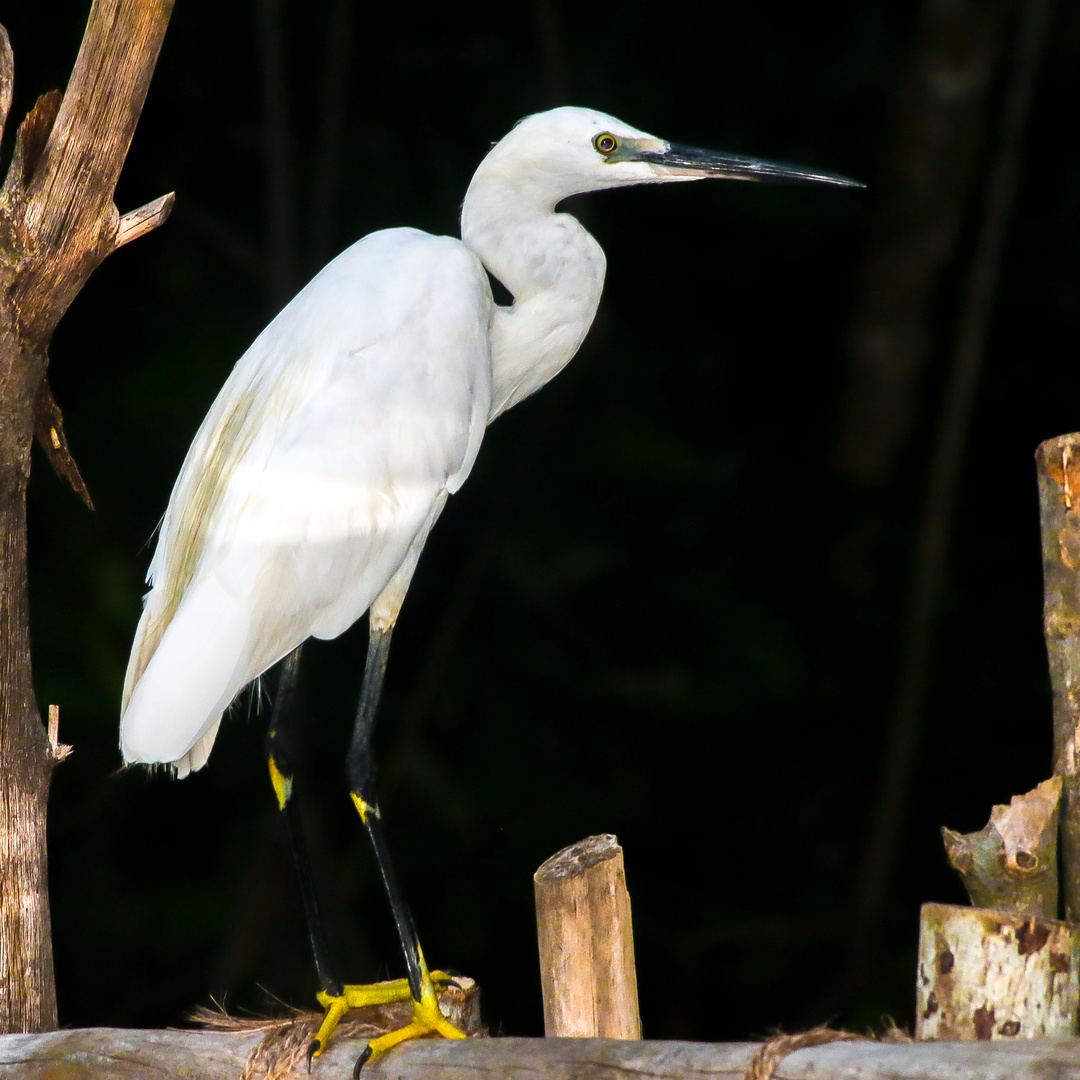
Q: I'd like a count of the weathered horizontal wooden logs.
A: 1